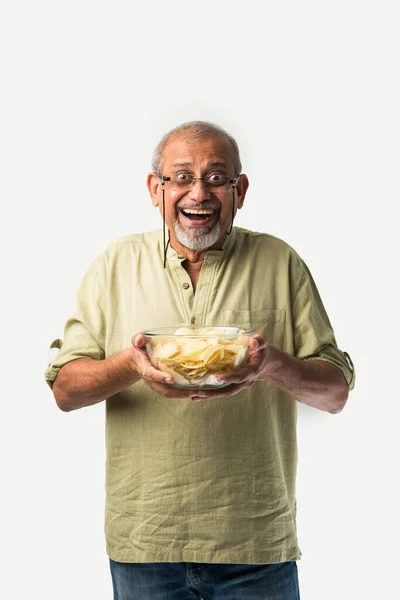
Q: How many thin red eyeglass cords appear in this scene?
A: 0